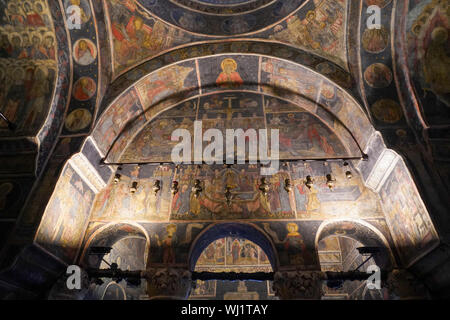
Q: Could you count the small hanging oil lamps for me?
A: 11